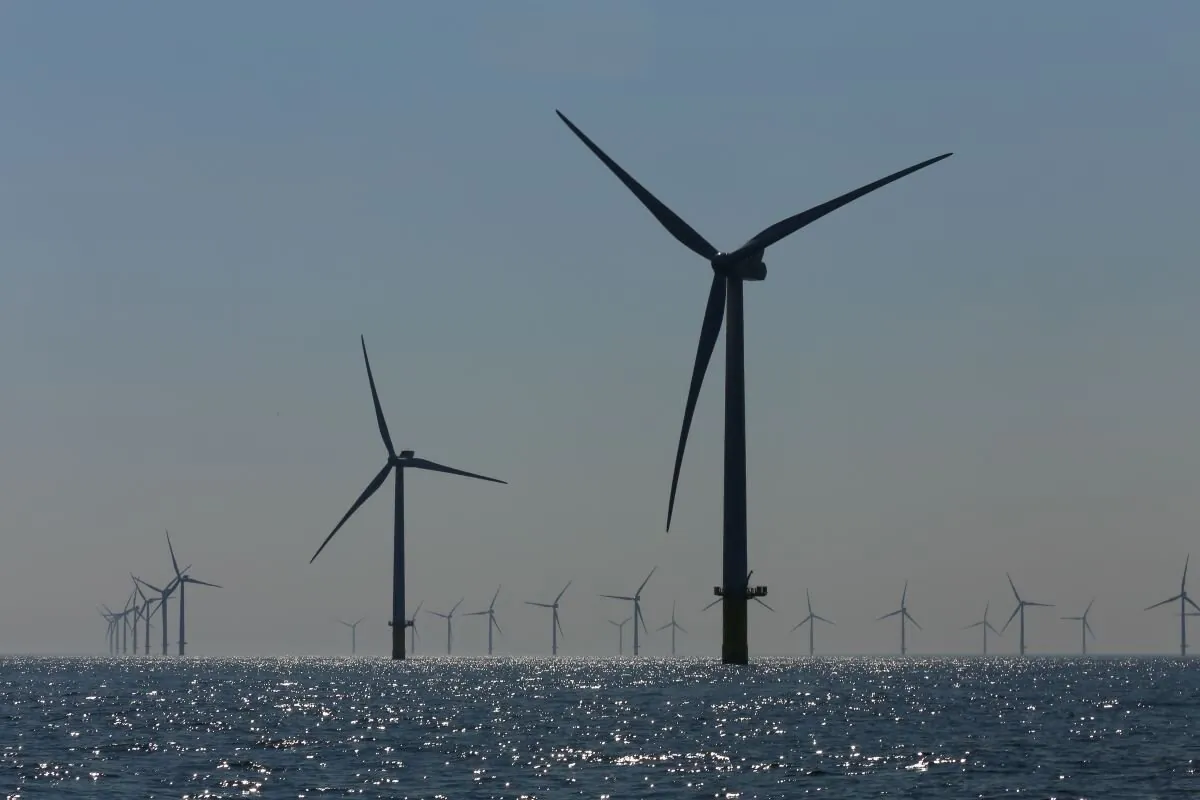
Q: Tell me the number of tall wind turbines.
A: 2